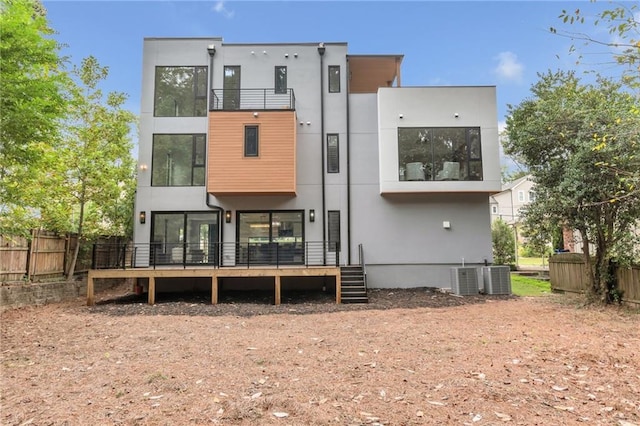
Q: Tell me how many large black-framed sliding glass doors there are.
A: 2